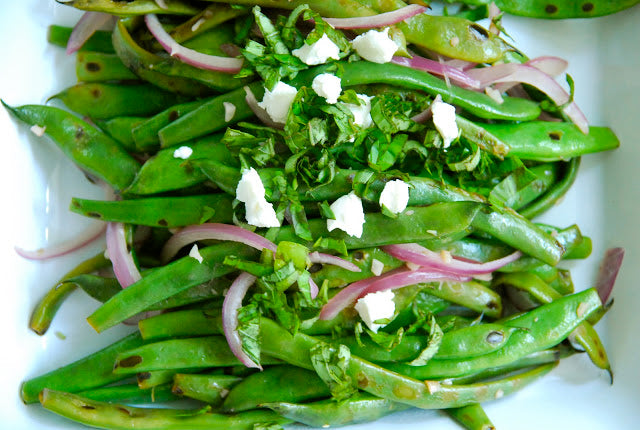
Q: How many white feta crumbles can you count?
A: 12